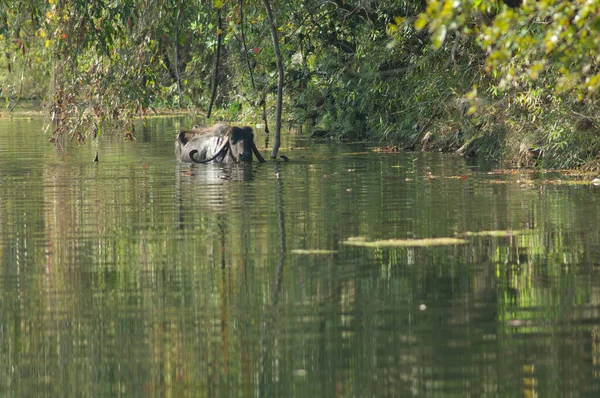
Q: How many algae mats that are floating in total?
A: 3